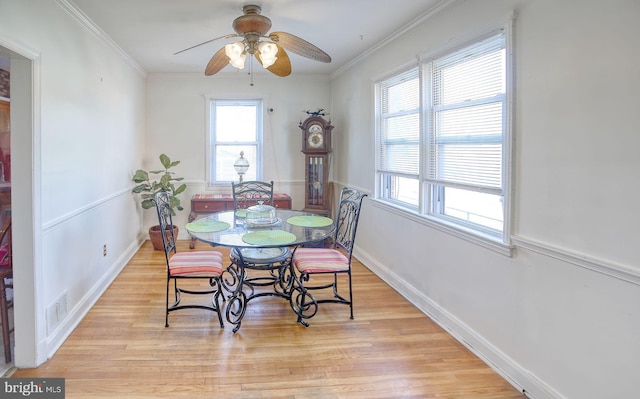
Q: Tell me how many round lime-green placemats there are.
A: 4